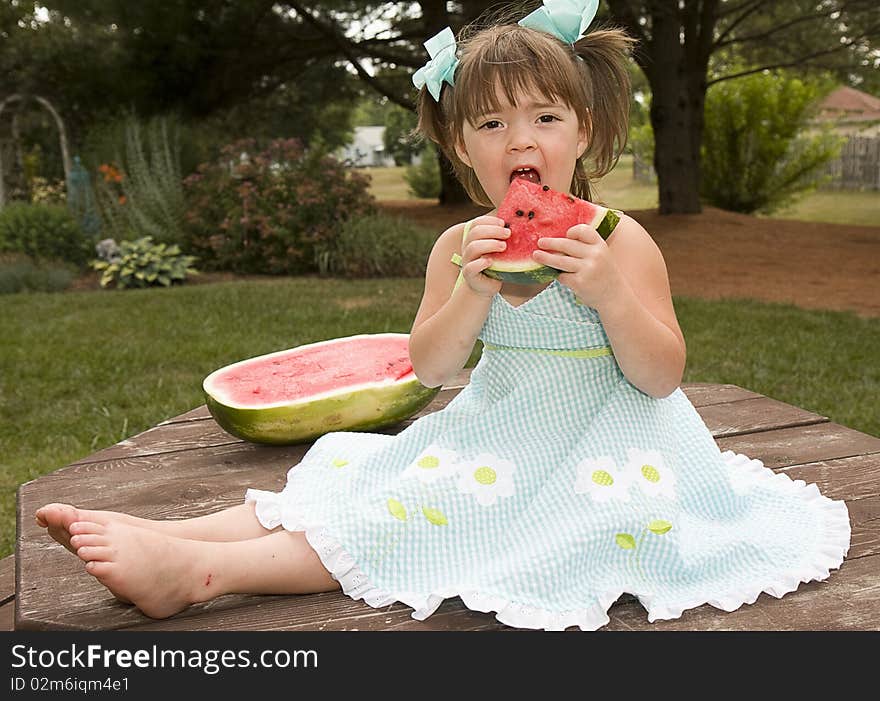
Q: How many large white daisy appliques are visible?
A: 4